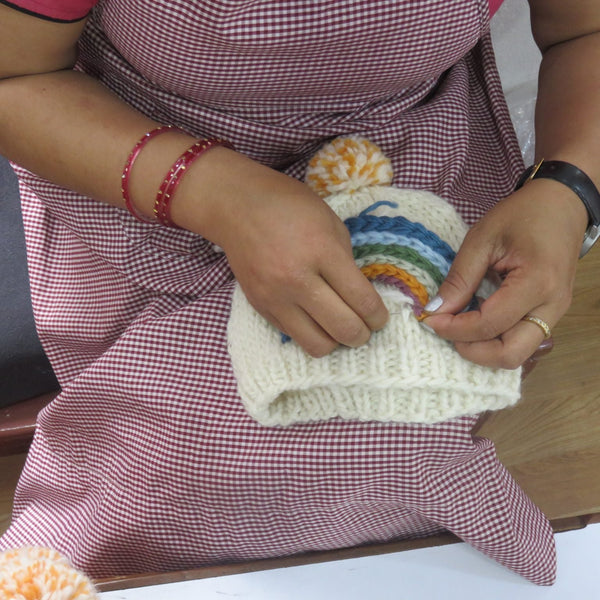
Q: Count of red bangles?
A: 3